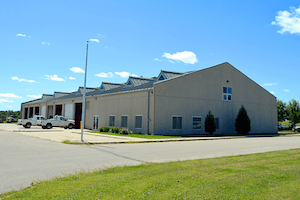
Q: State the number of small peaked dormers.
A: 6